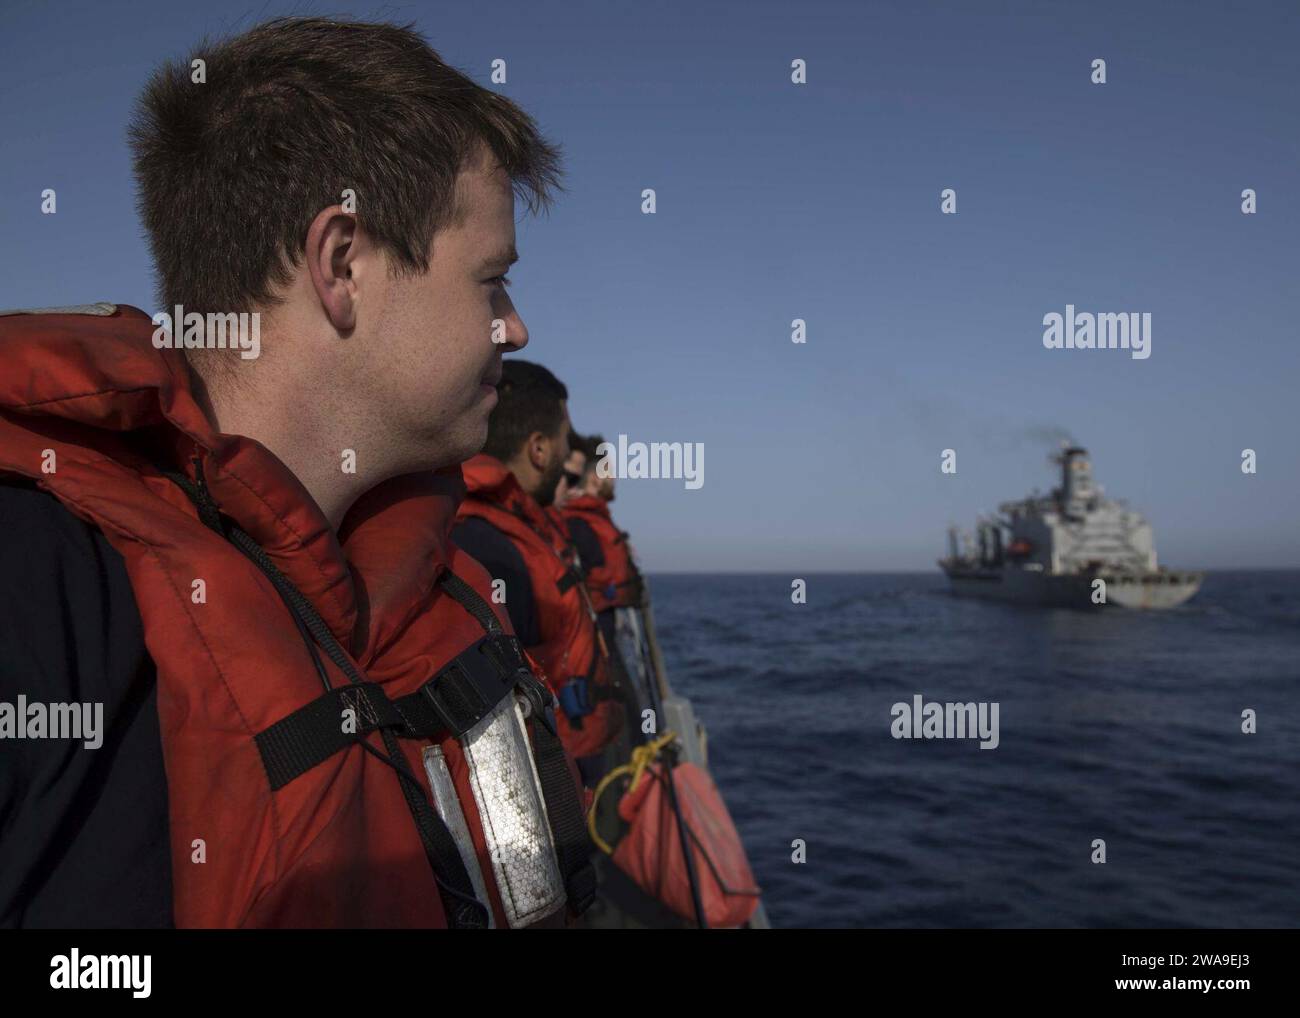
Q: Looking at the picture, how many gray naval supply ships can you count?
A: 1